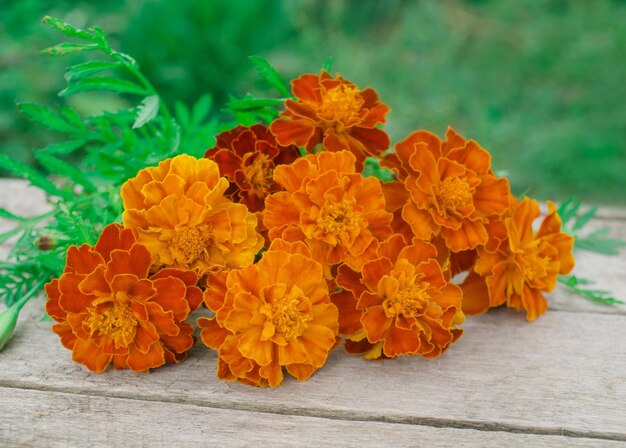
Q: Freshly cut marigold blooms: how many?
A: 9